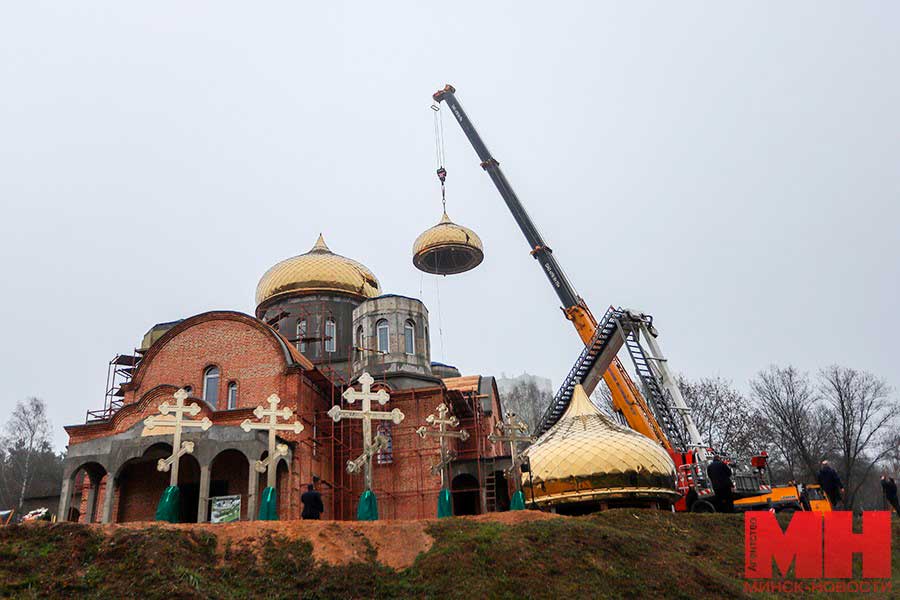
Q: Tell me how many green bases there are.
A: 5